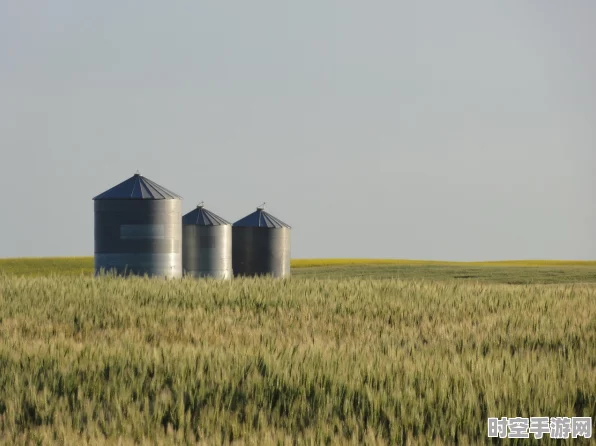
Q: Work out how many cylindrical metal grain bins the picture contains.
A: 3